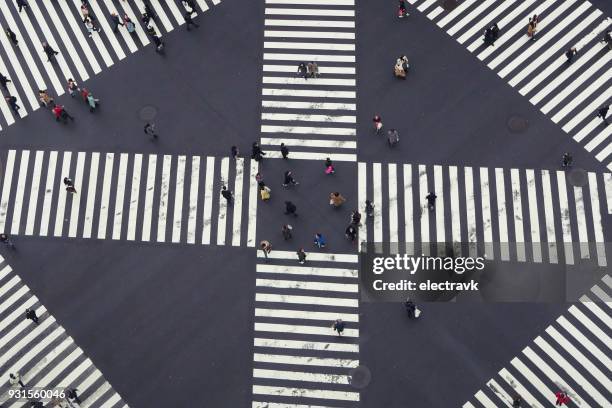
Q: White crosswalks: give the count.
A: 8